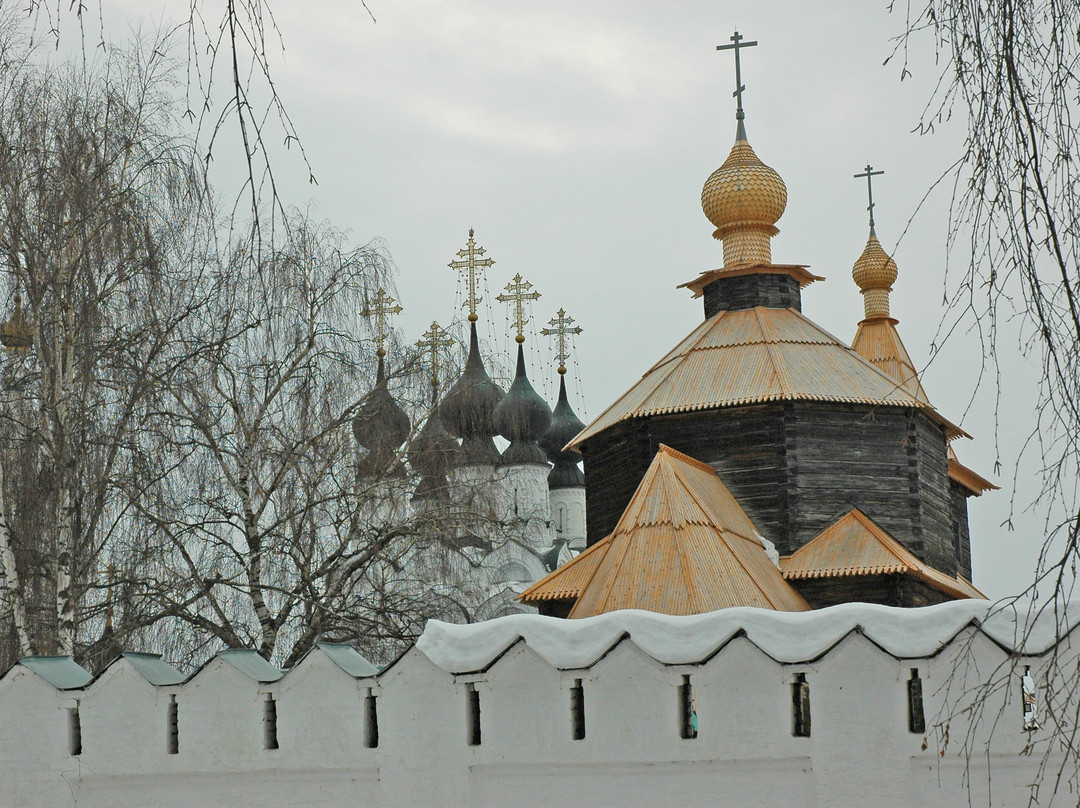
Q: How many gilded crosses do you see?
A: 5